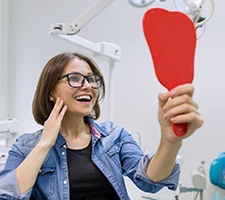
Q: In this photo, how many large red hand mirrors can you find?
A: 1